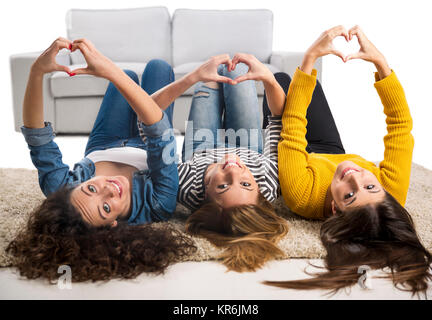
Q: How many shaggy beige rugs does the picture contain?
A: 1